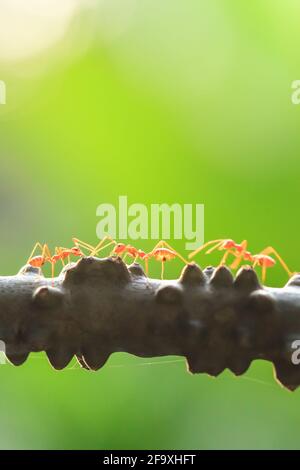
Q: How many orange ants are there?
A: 3